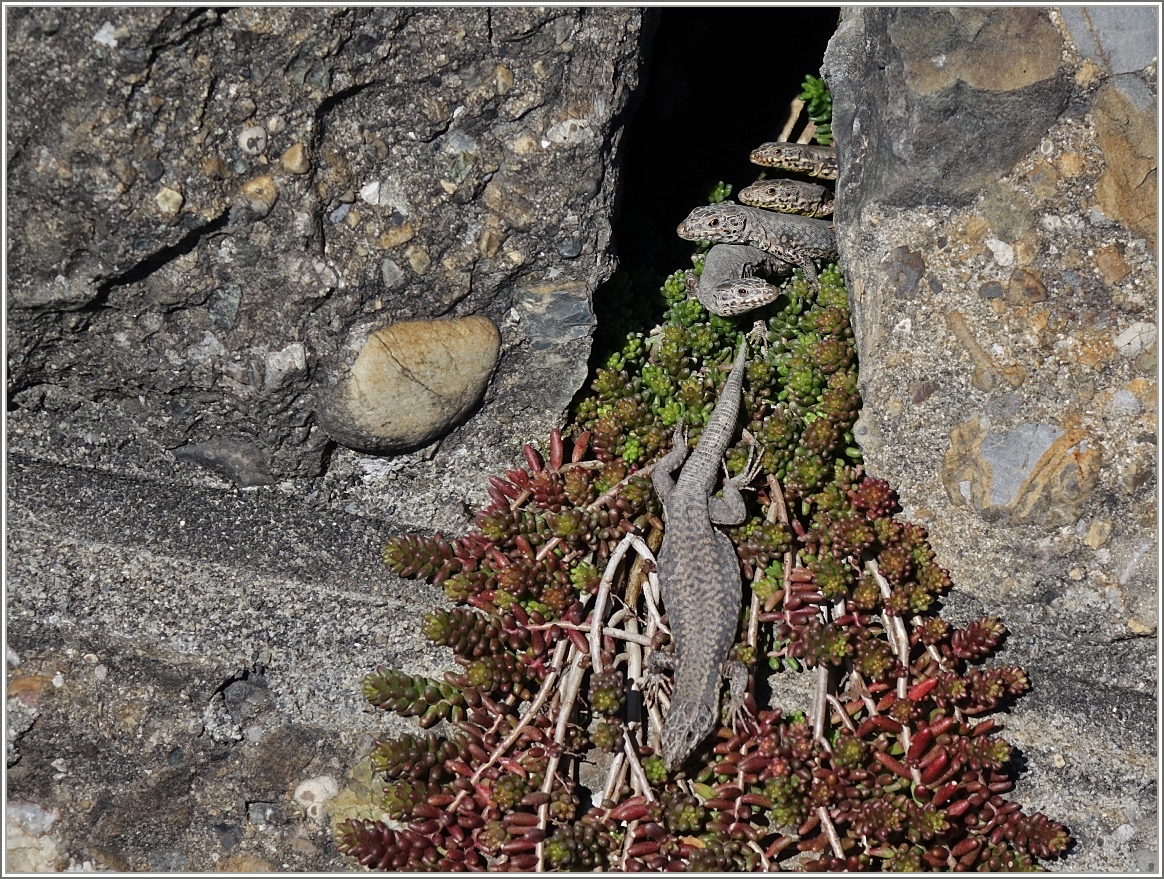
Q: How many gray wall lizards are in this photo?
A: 5